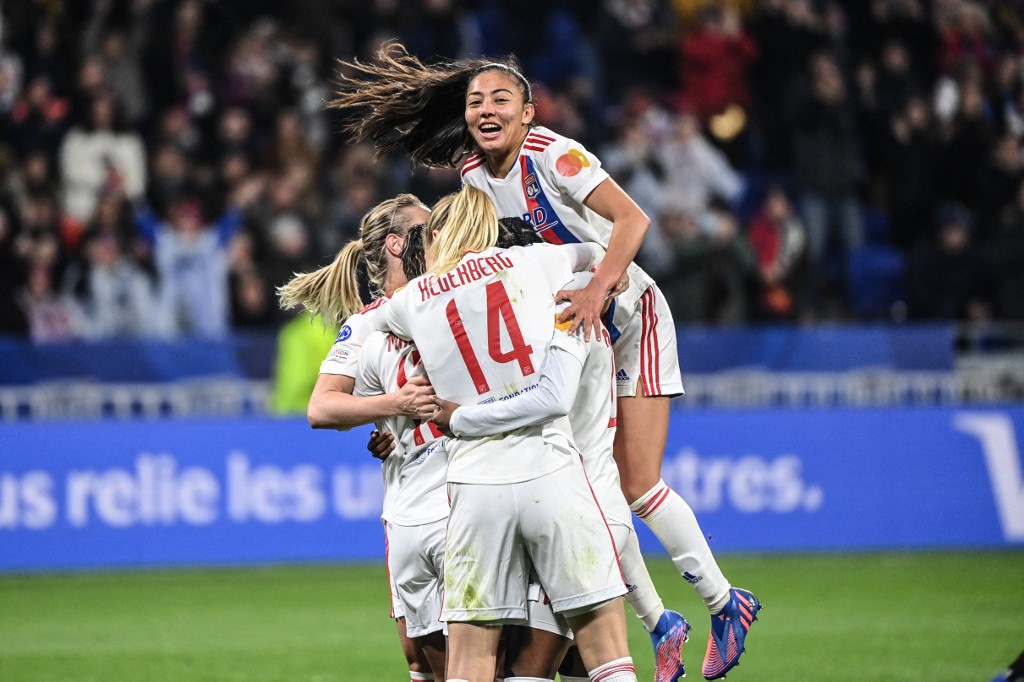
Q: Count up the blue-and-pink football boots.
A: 2